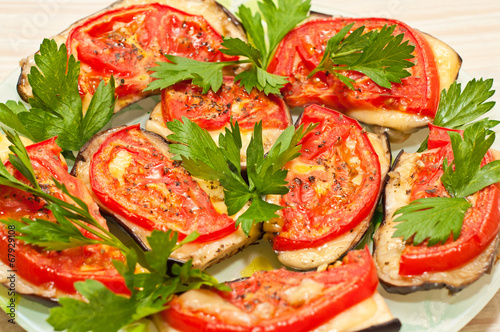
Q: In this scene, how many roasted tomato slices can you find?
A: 8